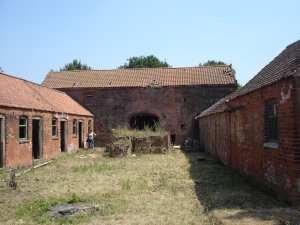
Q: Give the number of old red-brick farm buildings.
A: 3